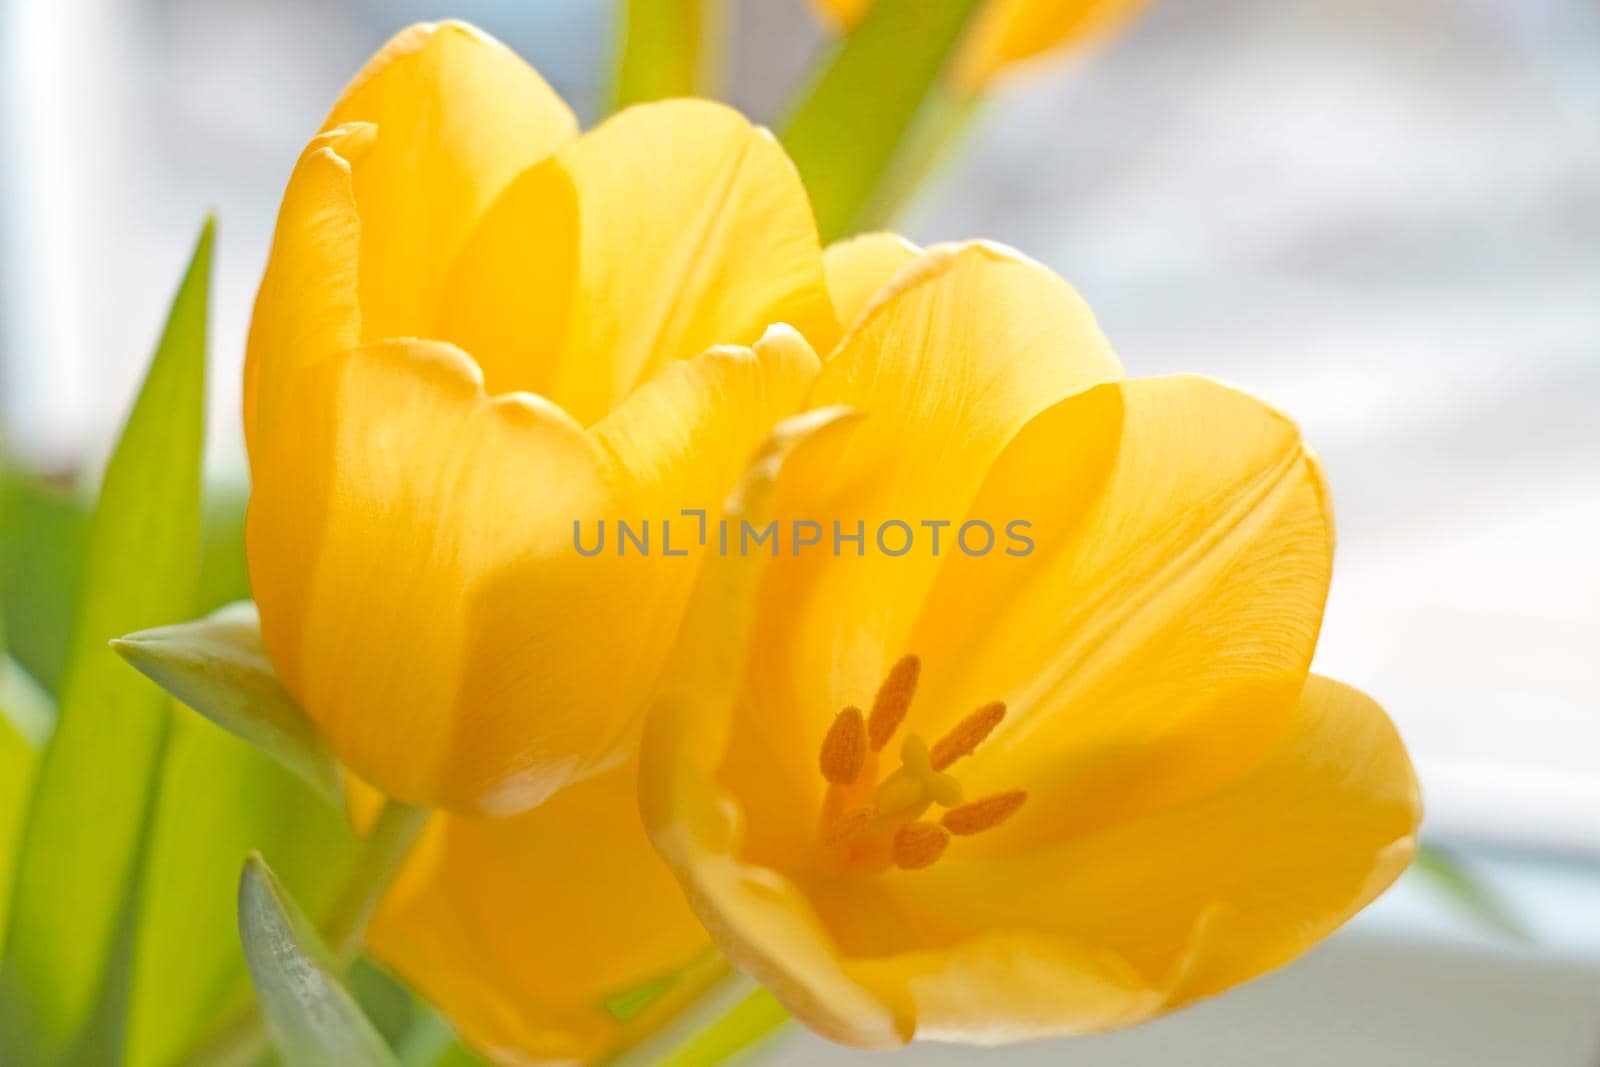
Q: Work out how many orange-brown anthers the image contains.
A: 5